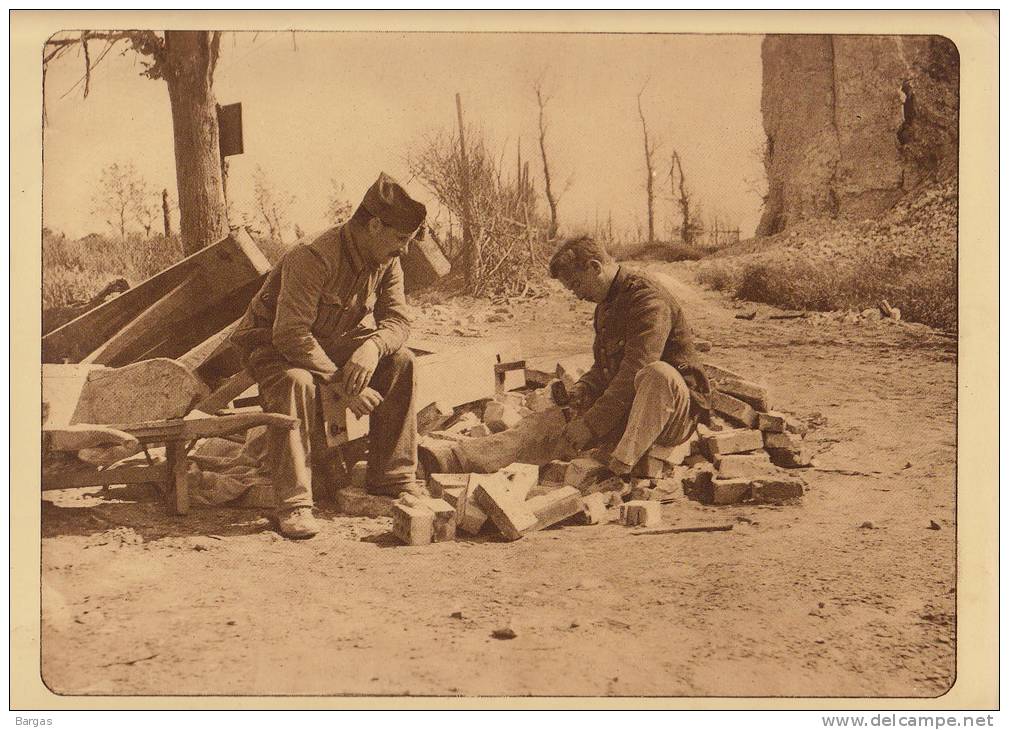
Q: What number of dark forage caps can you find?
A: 1